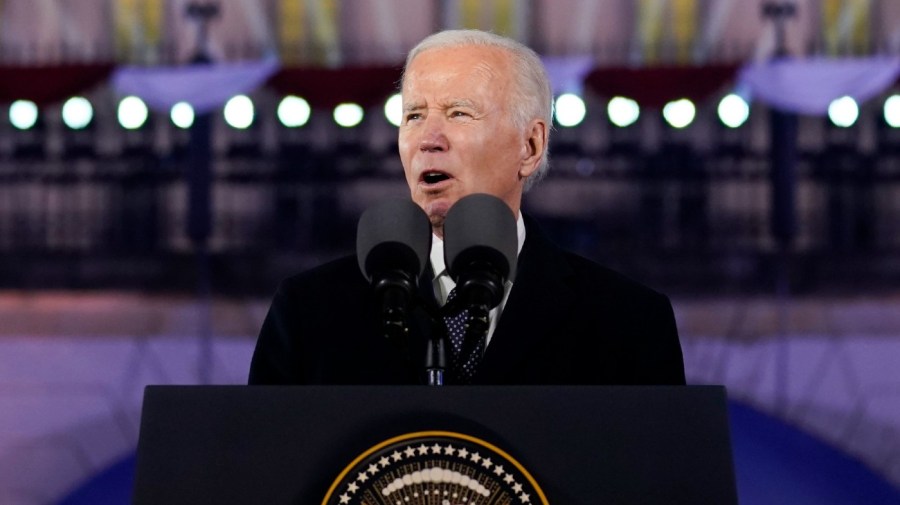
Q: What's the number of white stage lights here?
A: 14